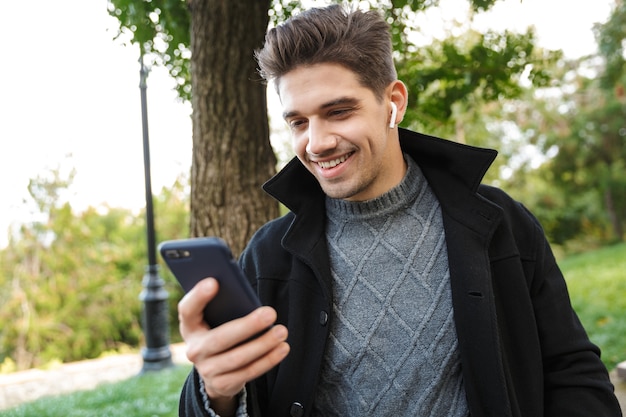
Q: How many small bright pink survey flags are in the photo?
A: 0